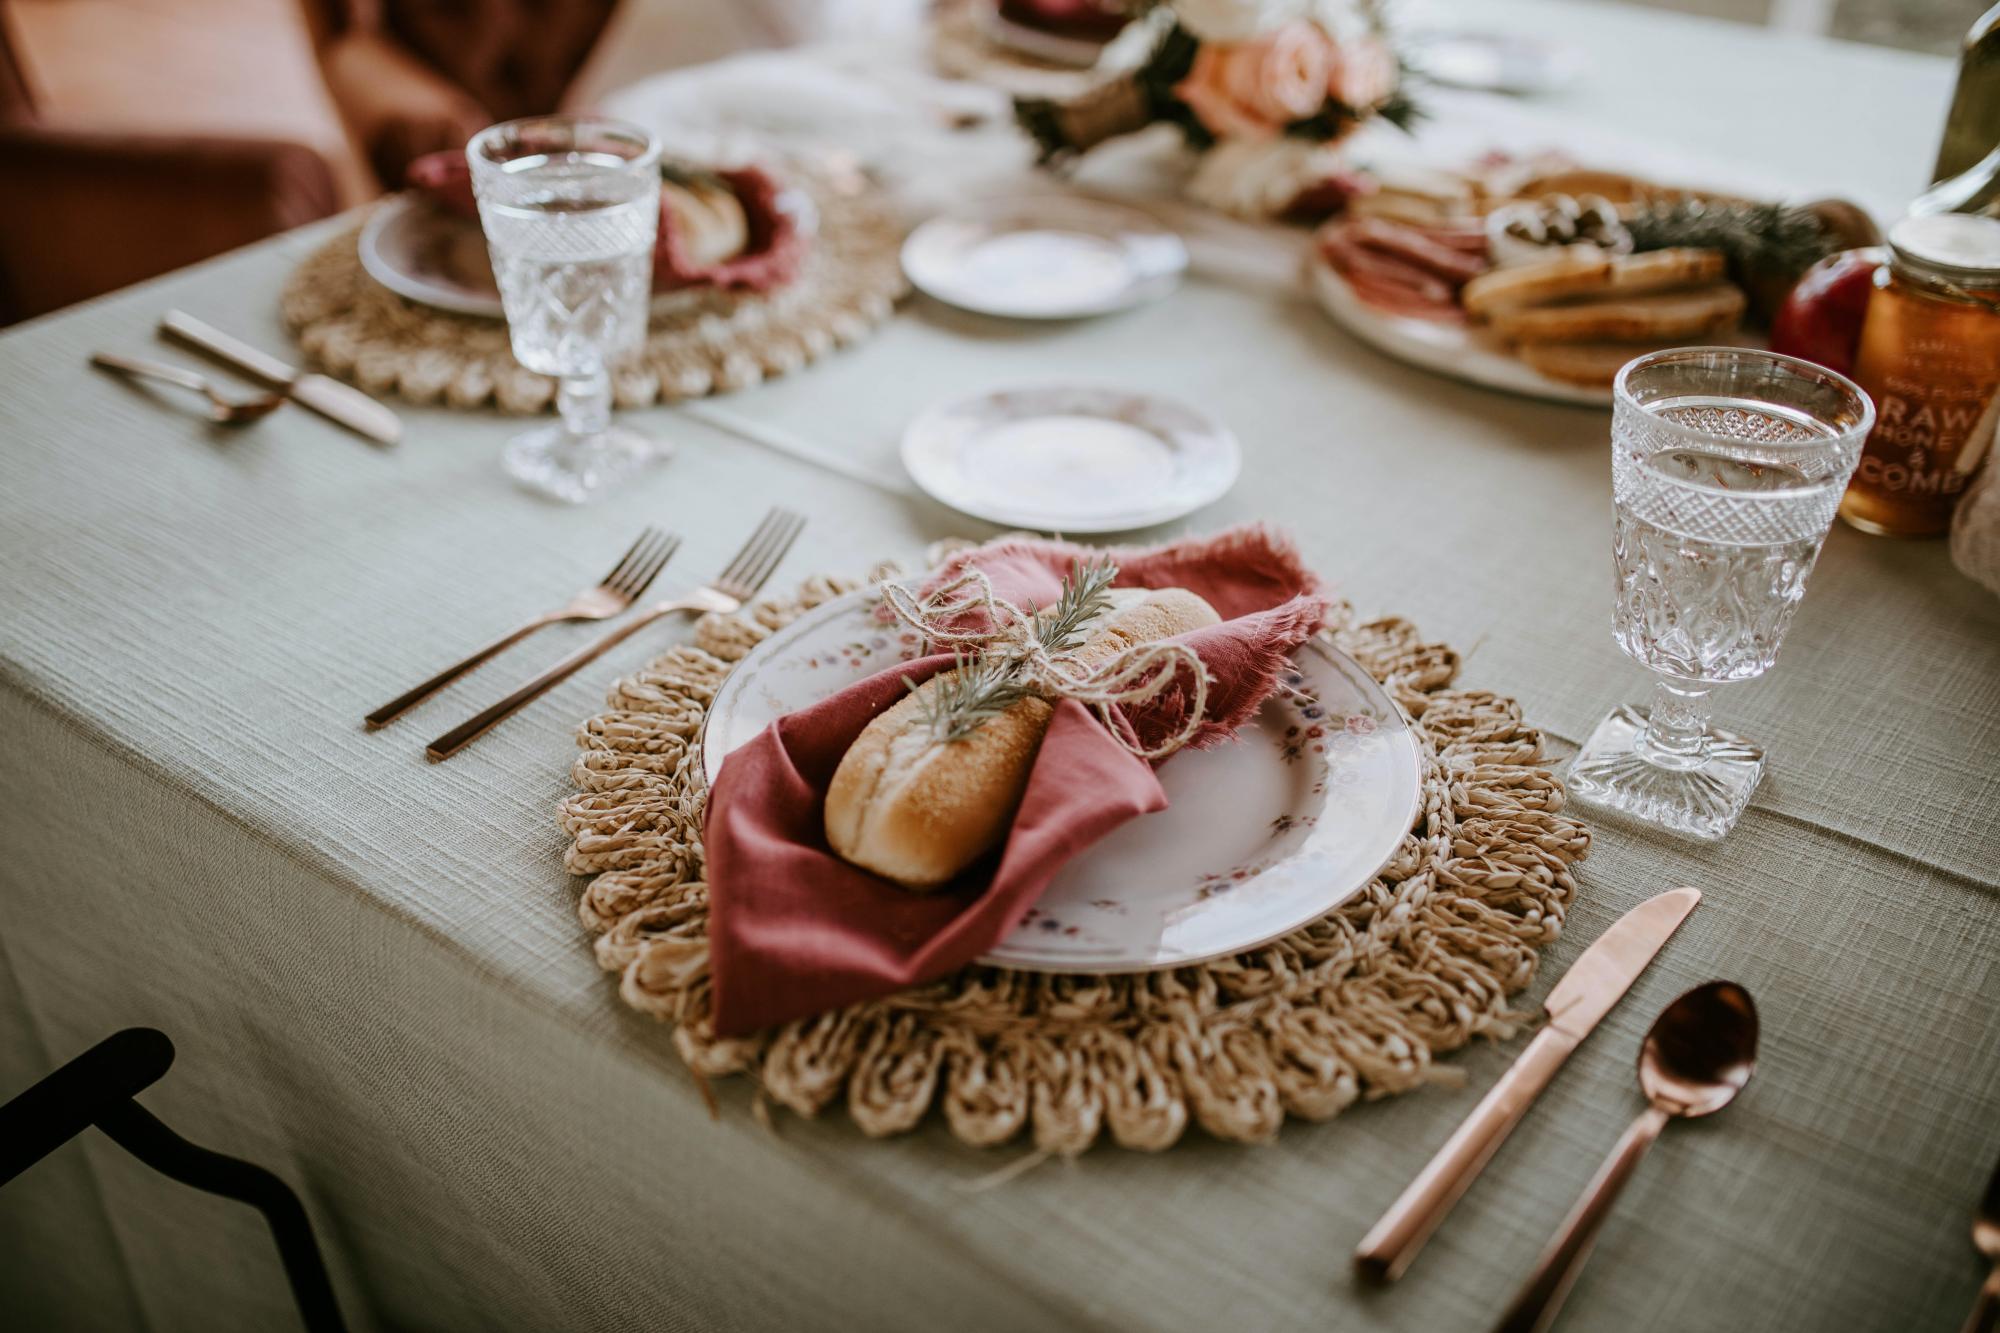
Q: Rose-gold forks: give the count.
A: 2